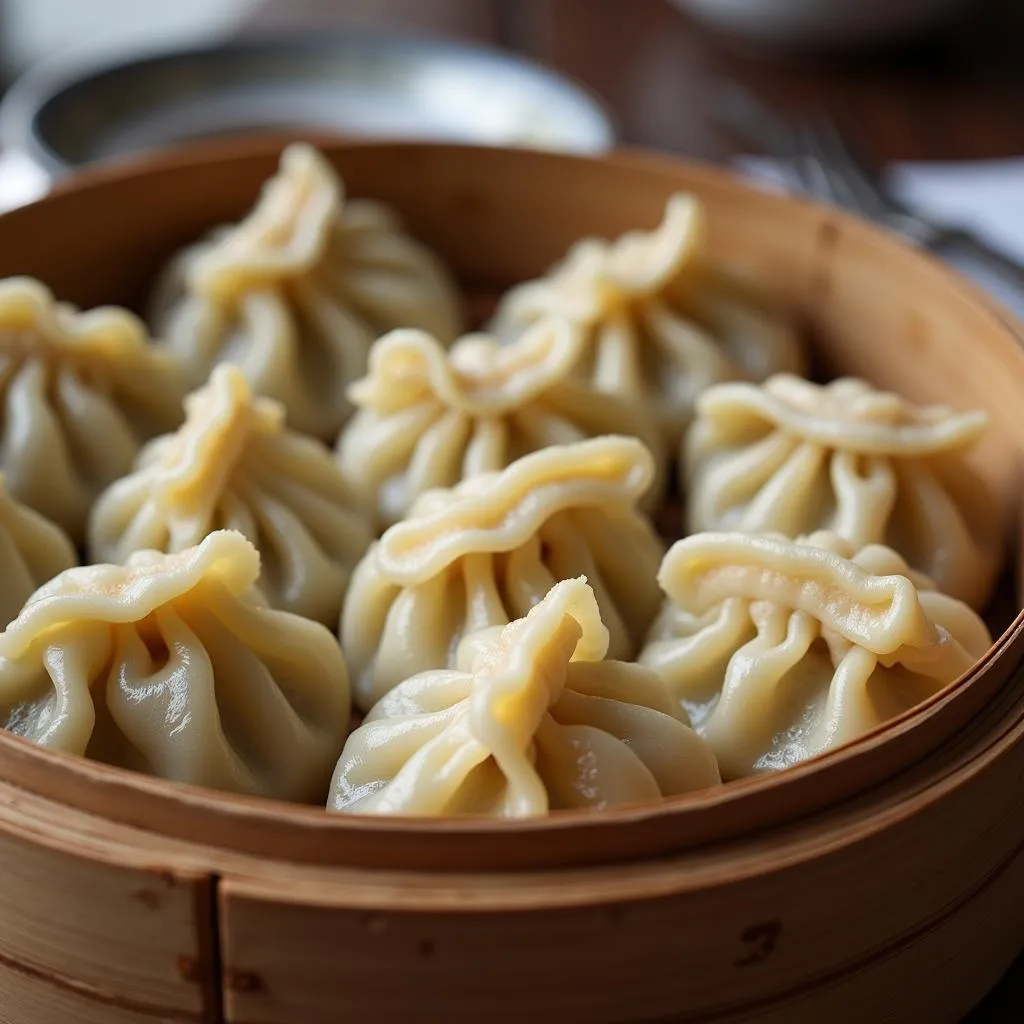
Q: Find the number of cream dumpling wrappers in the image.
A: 11